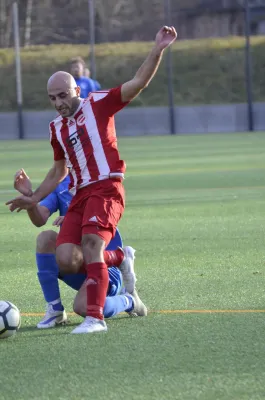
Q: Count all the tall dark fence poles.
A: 4